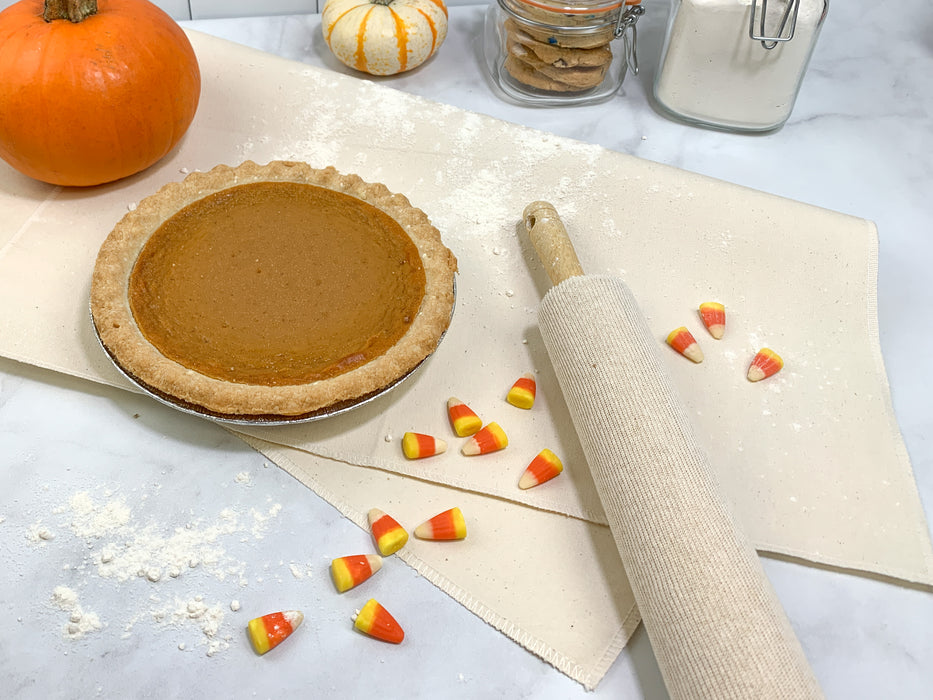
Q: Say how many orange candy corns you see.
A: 13